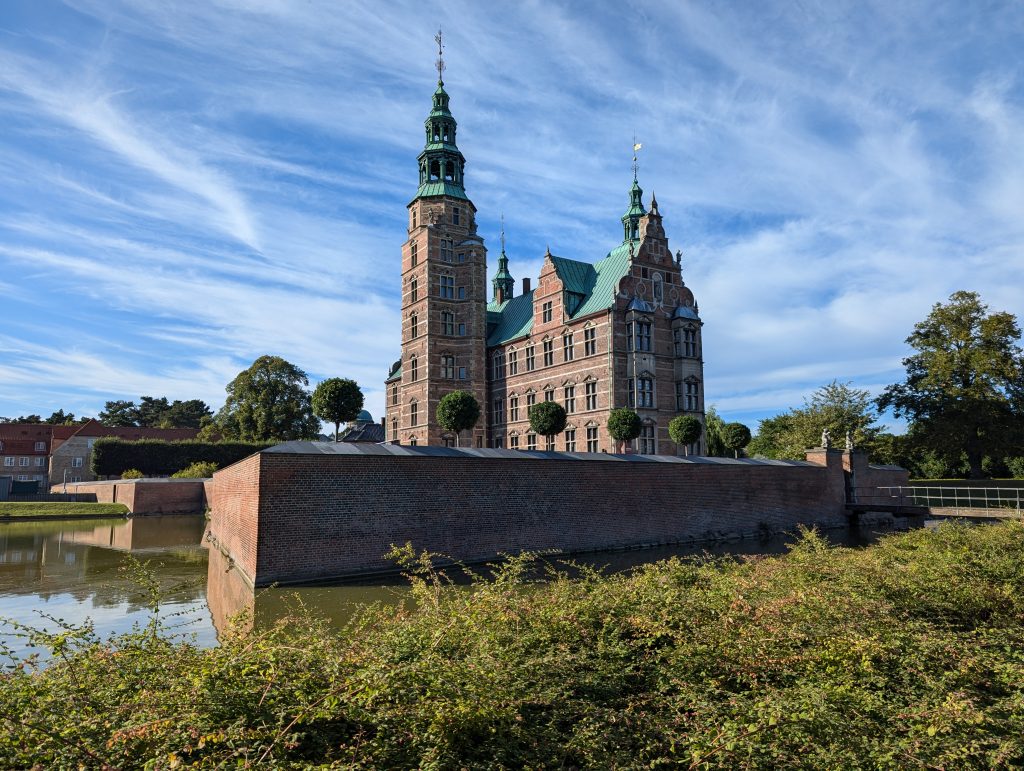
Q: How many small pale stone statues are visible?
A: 2